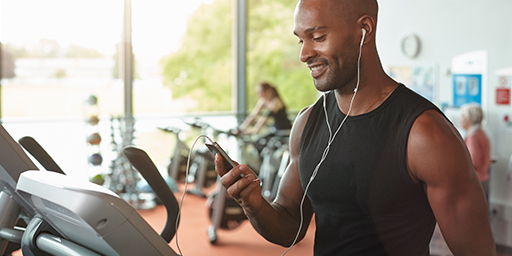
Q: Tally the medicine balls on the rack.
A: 5